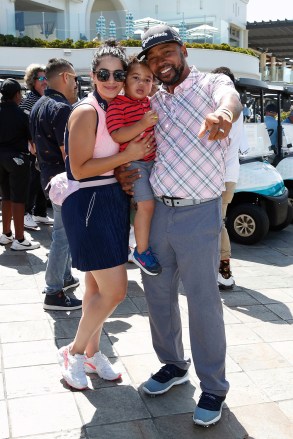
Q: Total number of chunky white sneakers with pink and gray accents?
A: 2